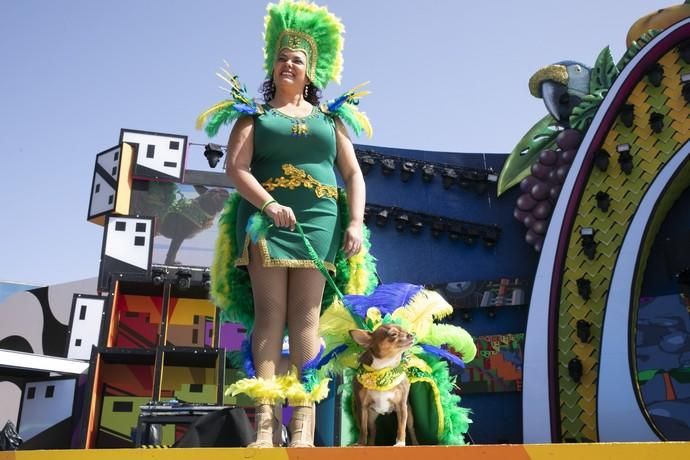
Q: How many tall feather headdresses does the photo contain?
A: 1